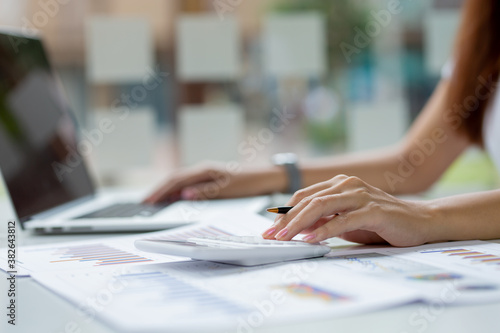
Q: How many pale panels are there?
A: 7